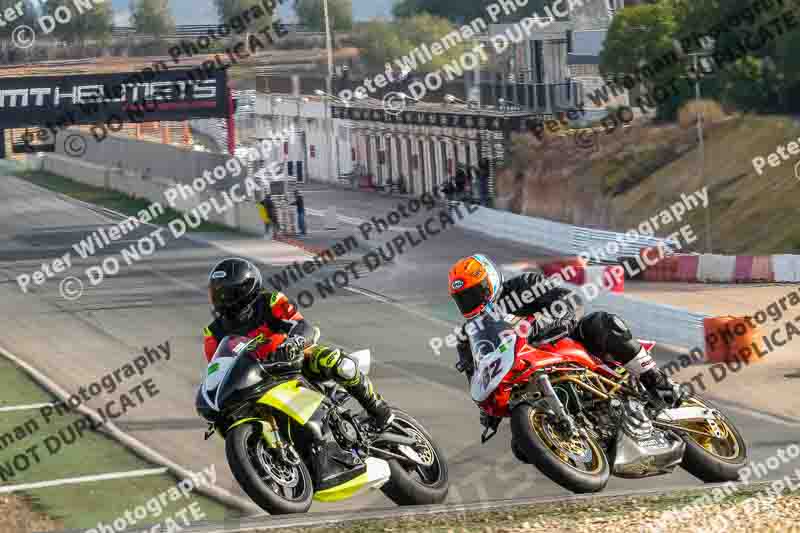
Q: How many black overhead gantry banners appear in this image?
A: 1